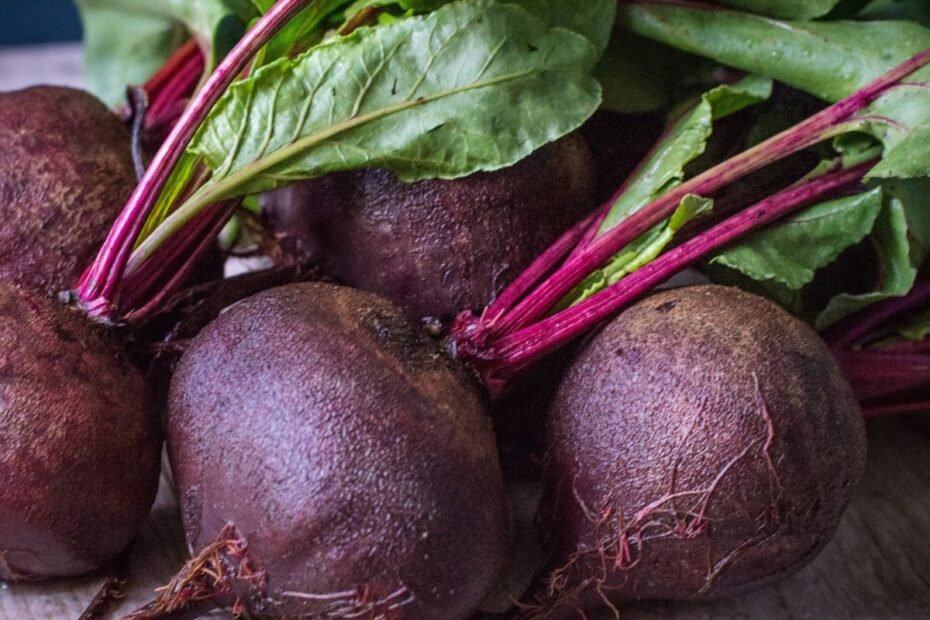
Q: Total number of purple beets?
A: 5